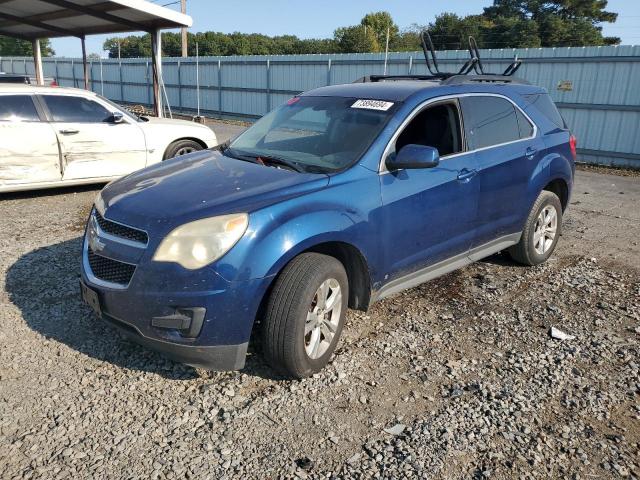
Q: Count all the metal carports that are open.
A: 1